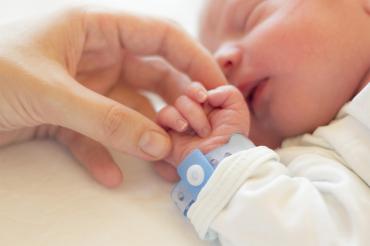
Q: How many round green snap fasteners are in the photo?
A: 0